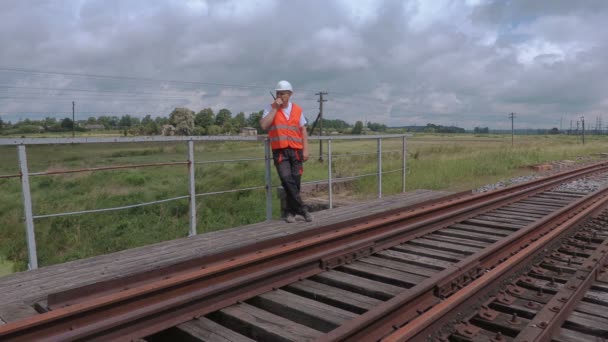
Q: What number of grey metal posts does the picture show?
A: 6